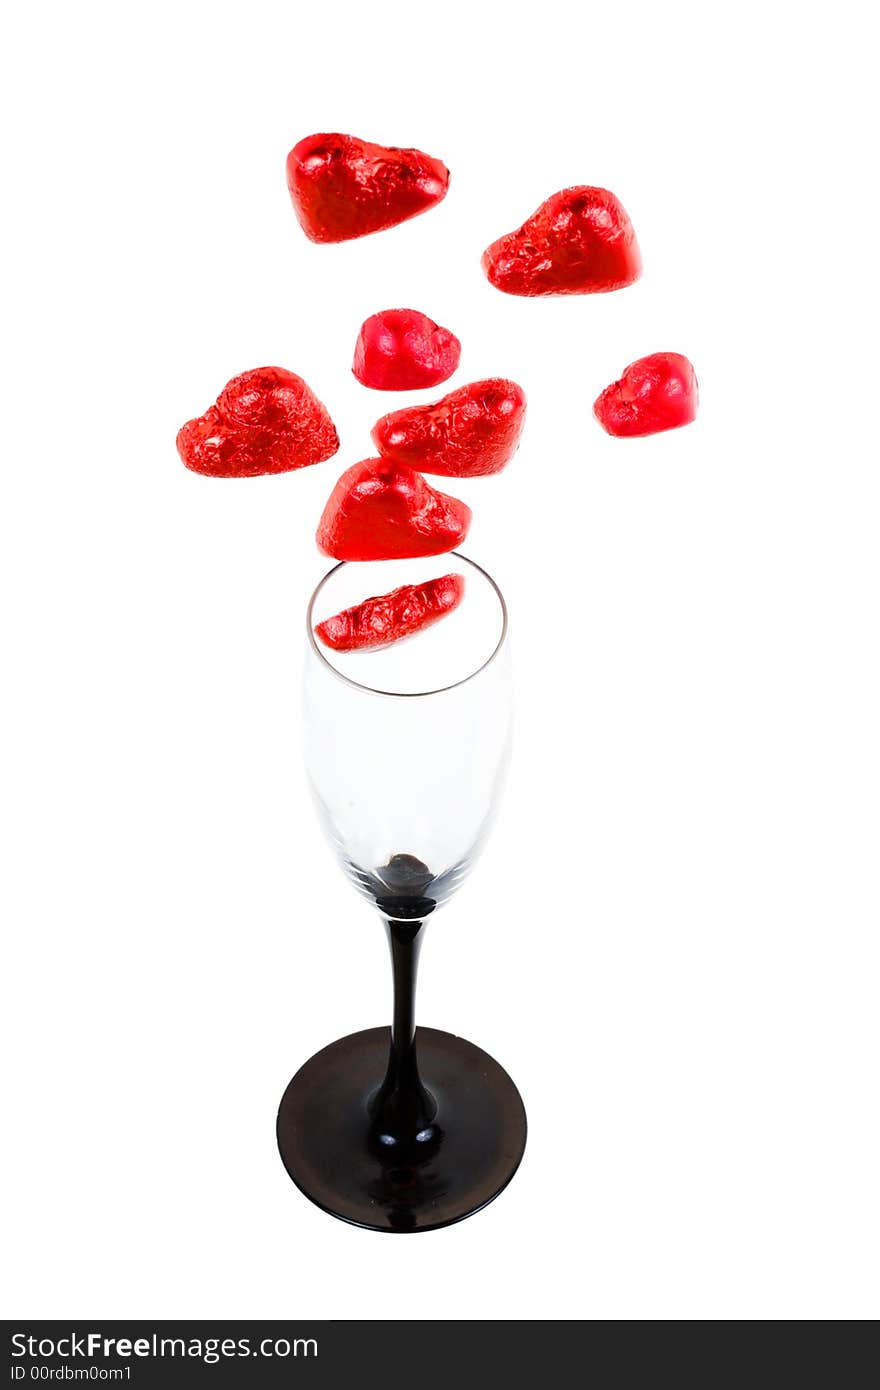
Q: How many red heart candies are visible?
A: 8